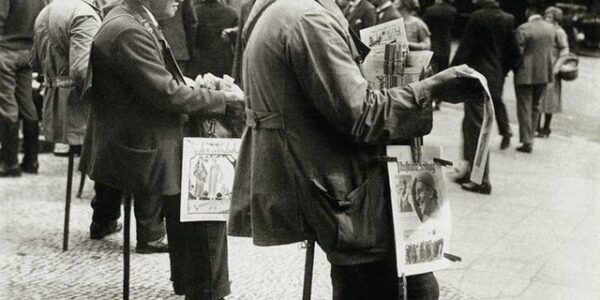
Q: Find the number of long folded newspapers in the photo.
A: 1